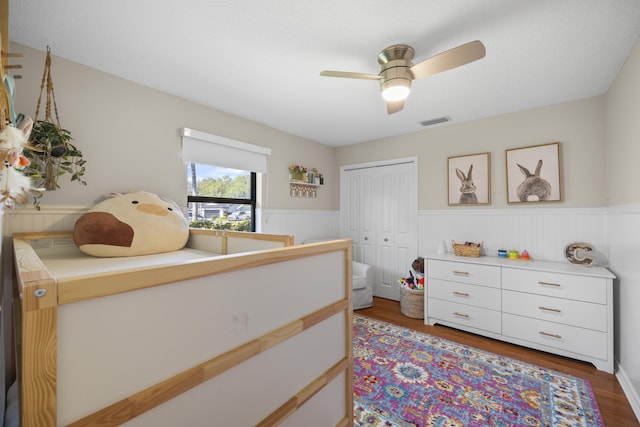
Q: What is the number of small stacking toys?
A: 3